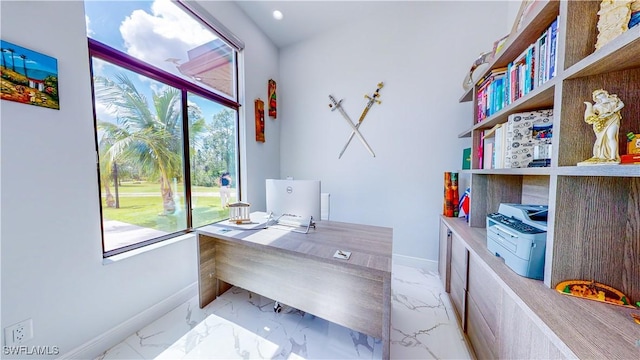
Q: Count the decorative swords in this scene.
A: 2